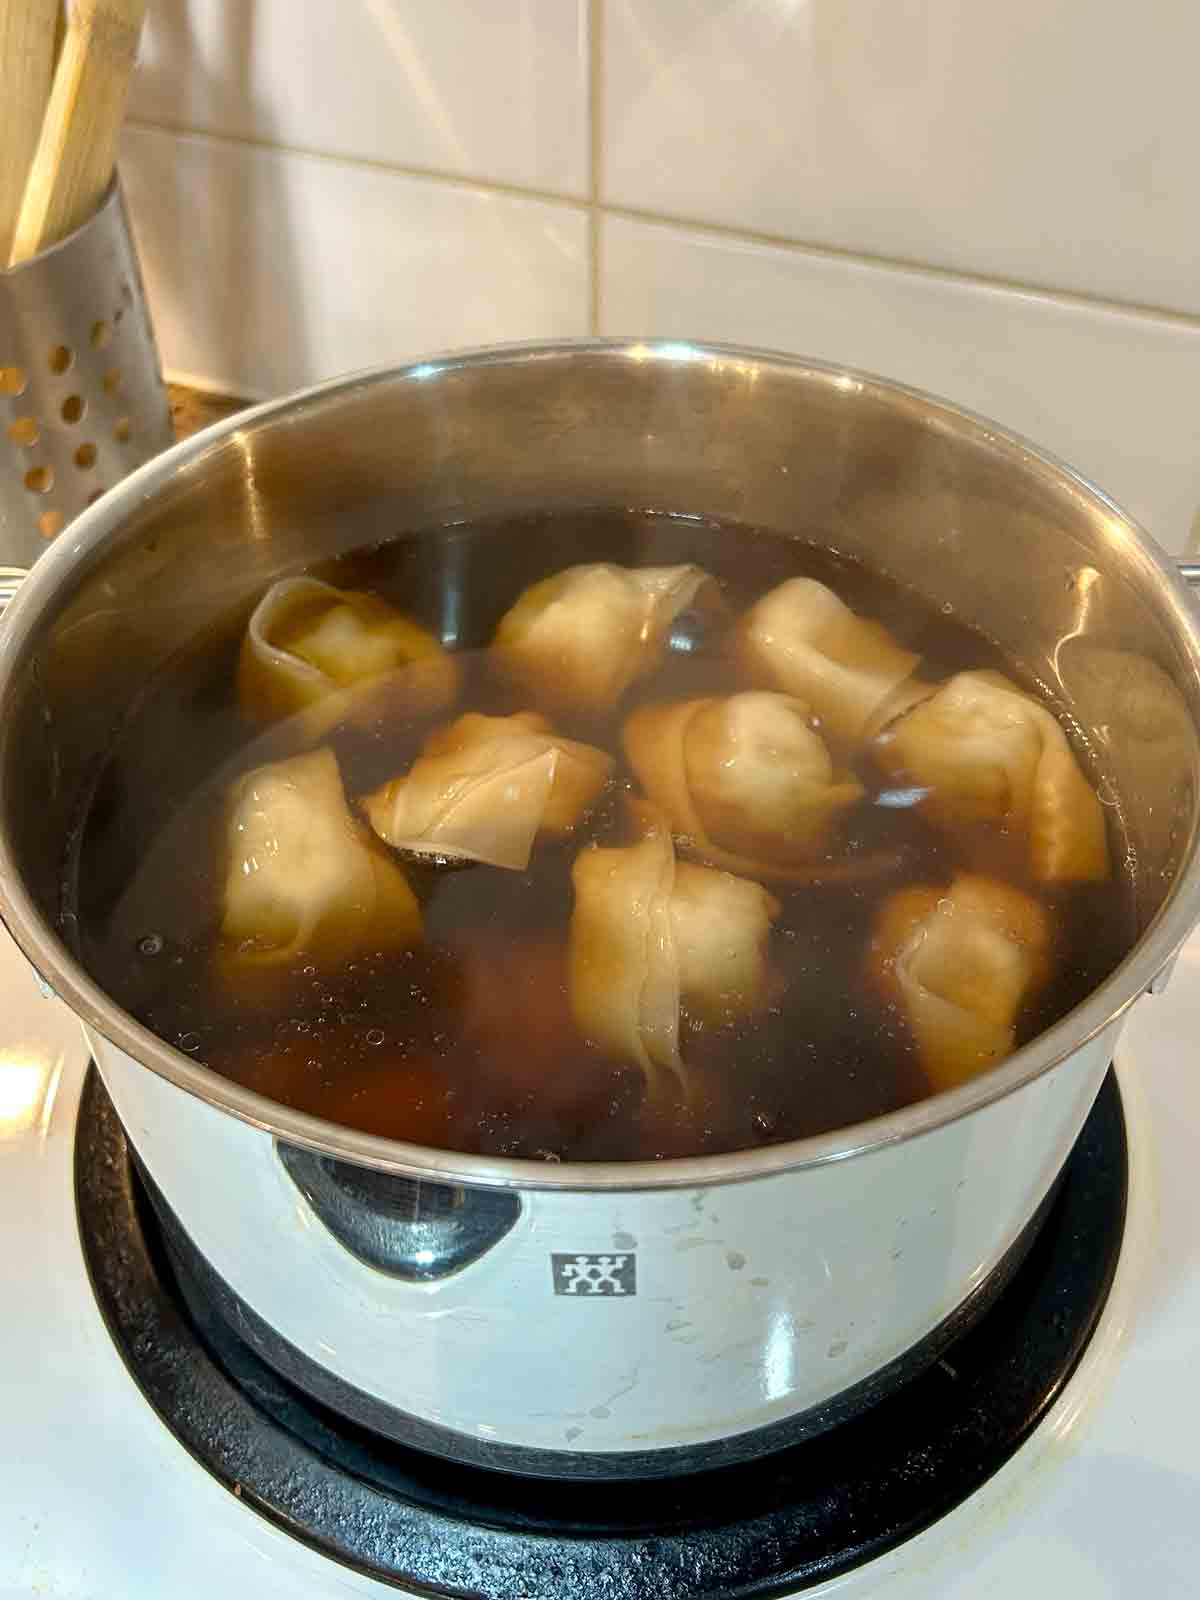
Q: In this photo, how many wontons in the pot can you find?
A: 9